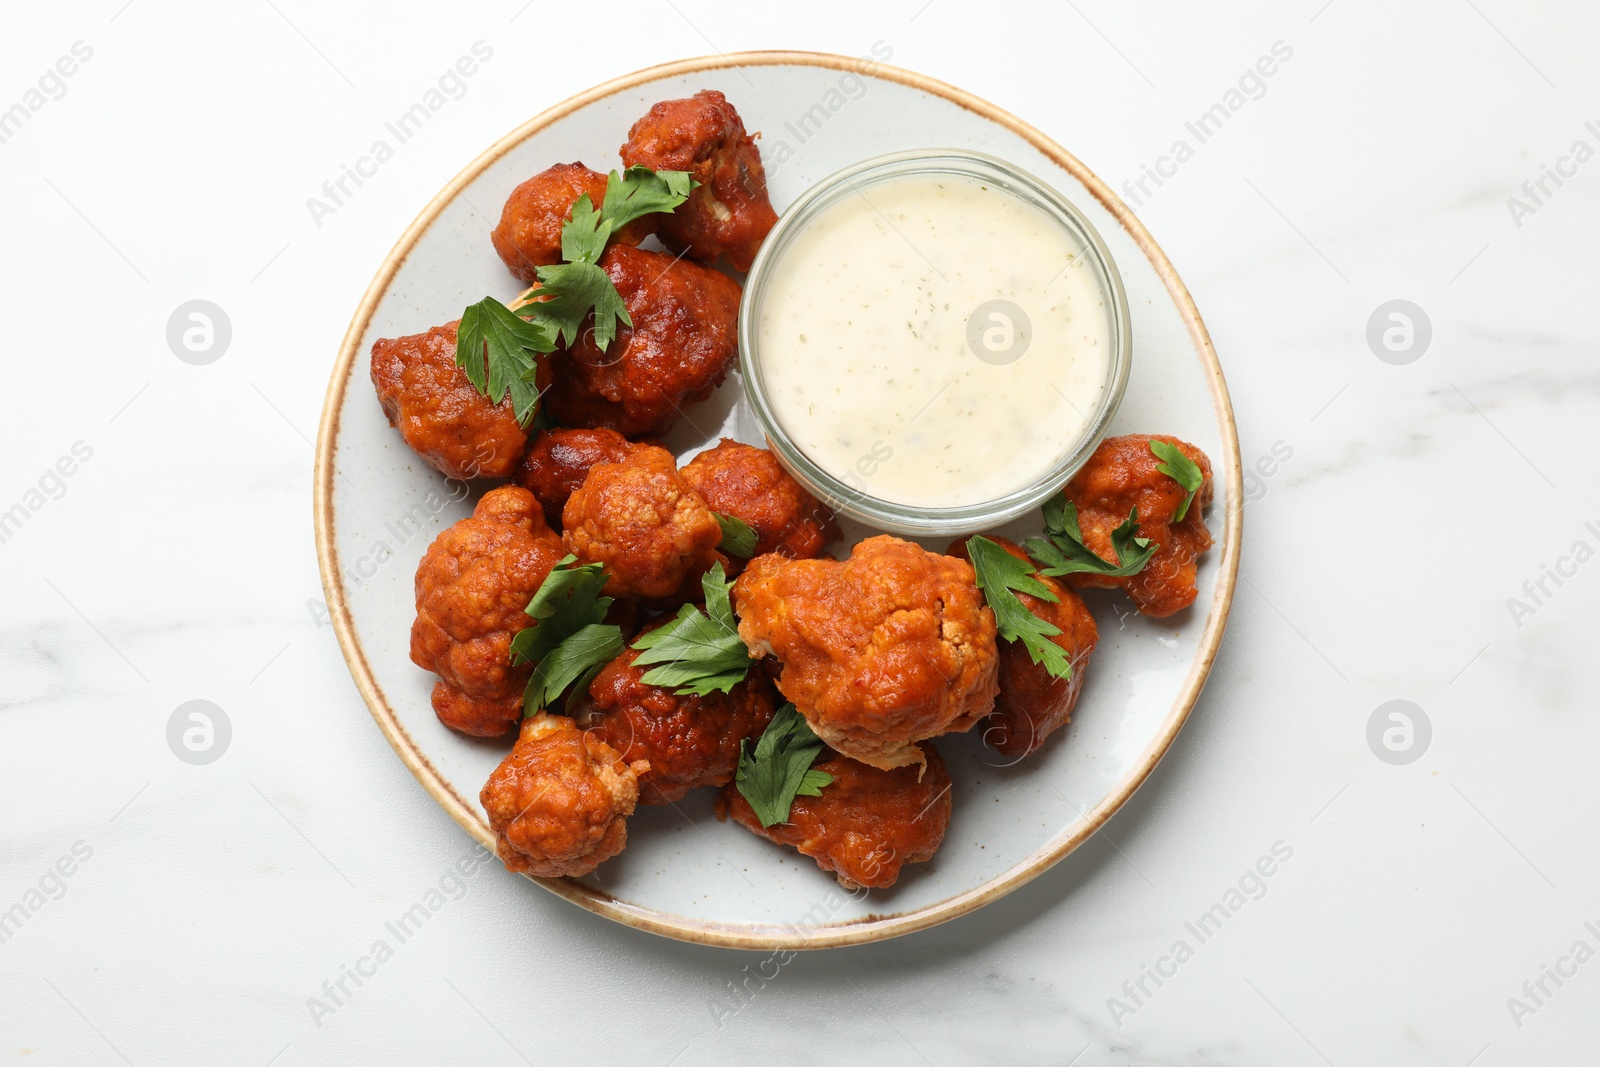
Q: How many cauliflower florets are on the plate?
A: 14